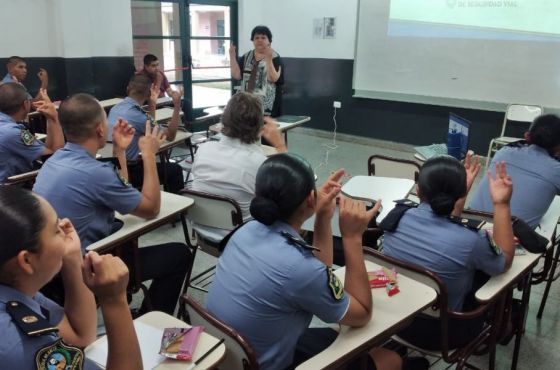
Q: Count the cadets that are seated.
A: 8